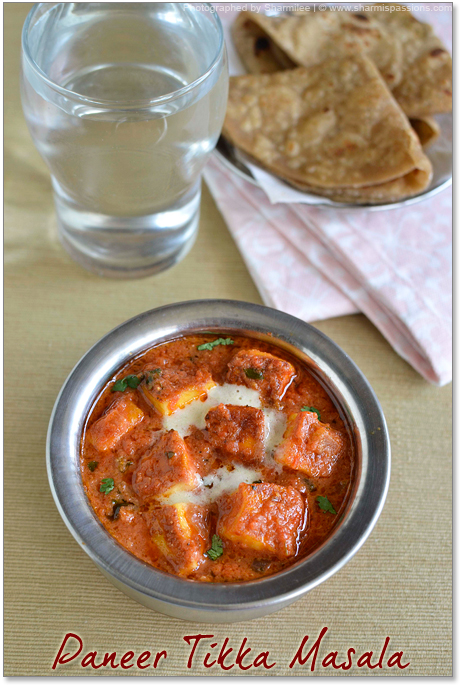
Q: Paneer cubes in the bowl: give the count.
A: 8